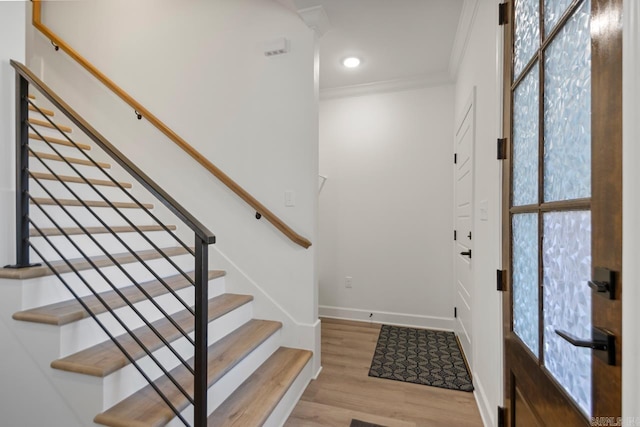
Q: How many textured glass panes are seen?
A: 6